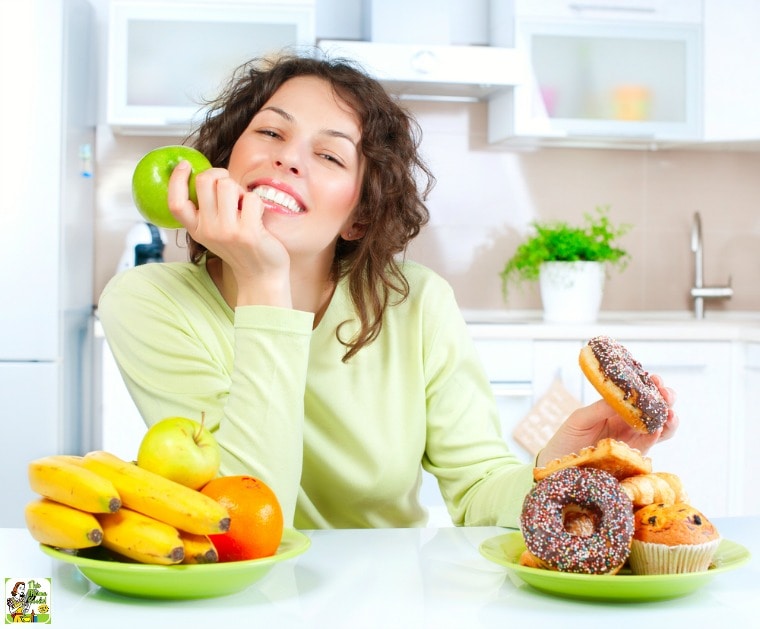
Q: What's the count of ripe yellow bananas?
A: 5